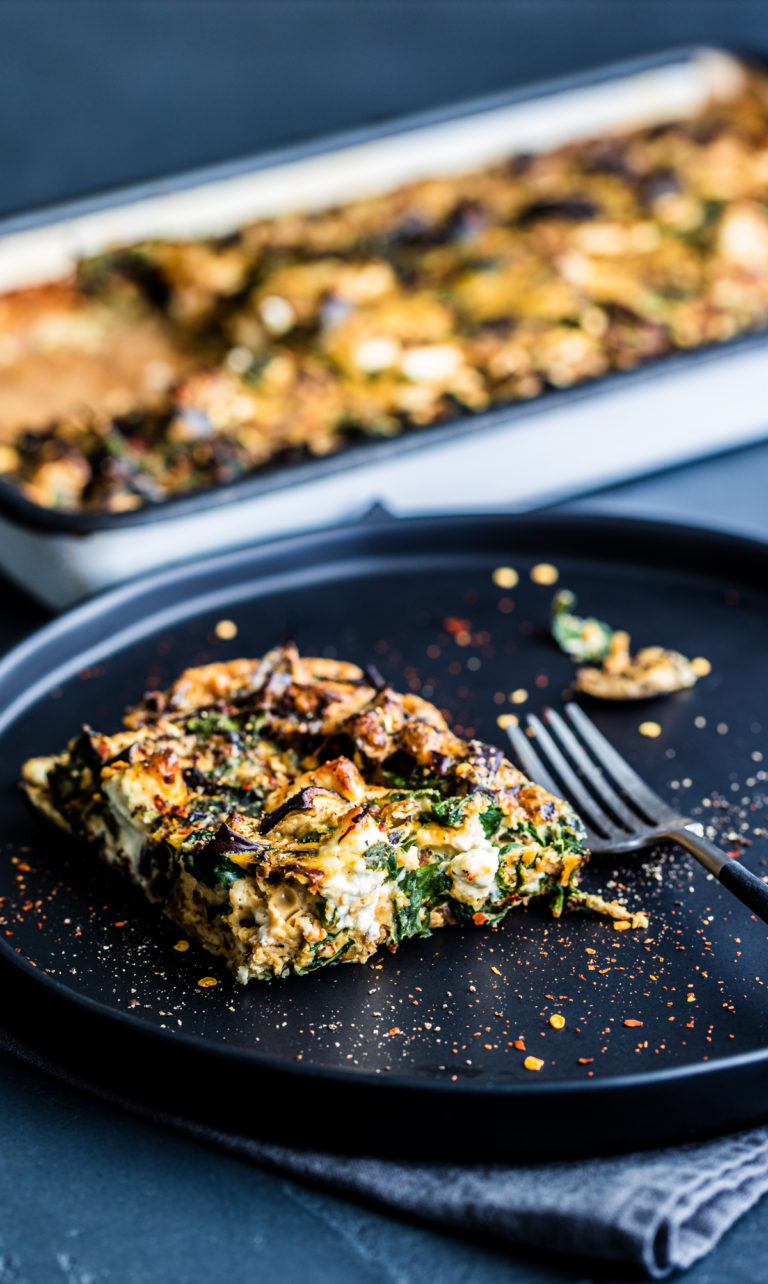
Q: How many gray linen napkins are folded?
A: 1